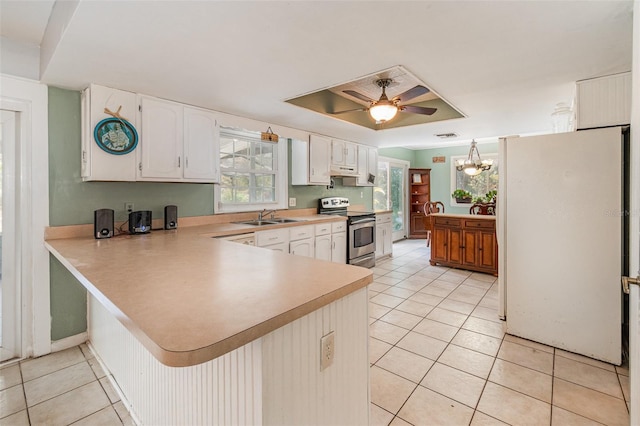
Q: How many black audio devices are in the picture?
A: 3